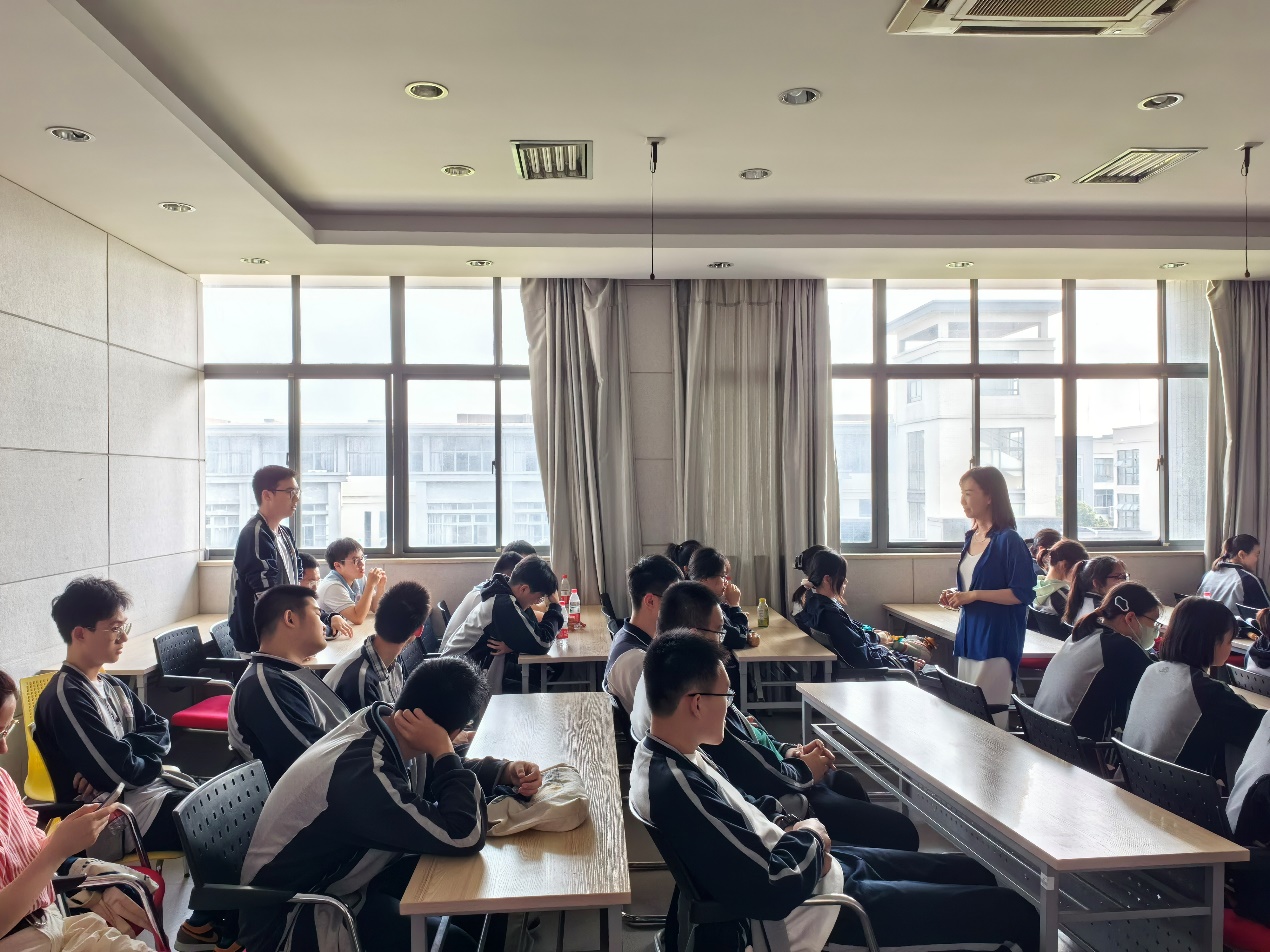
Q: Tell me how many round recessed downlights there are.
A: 13